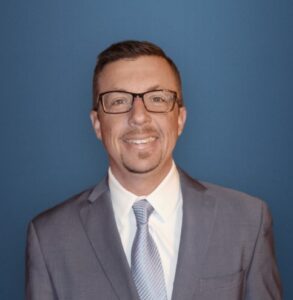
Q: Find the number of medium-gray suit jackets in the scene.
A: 1